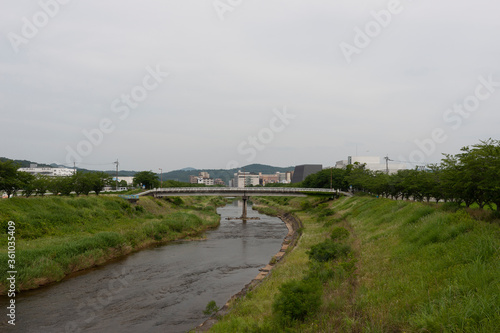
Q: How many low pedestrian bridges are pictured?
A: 1